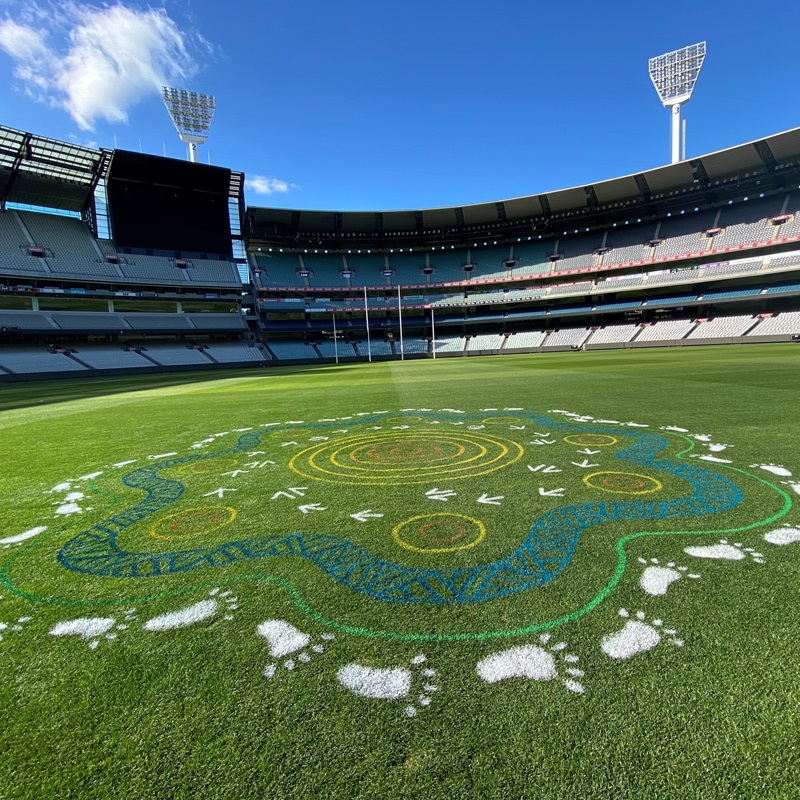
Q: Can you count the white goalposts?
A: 4